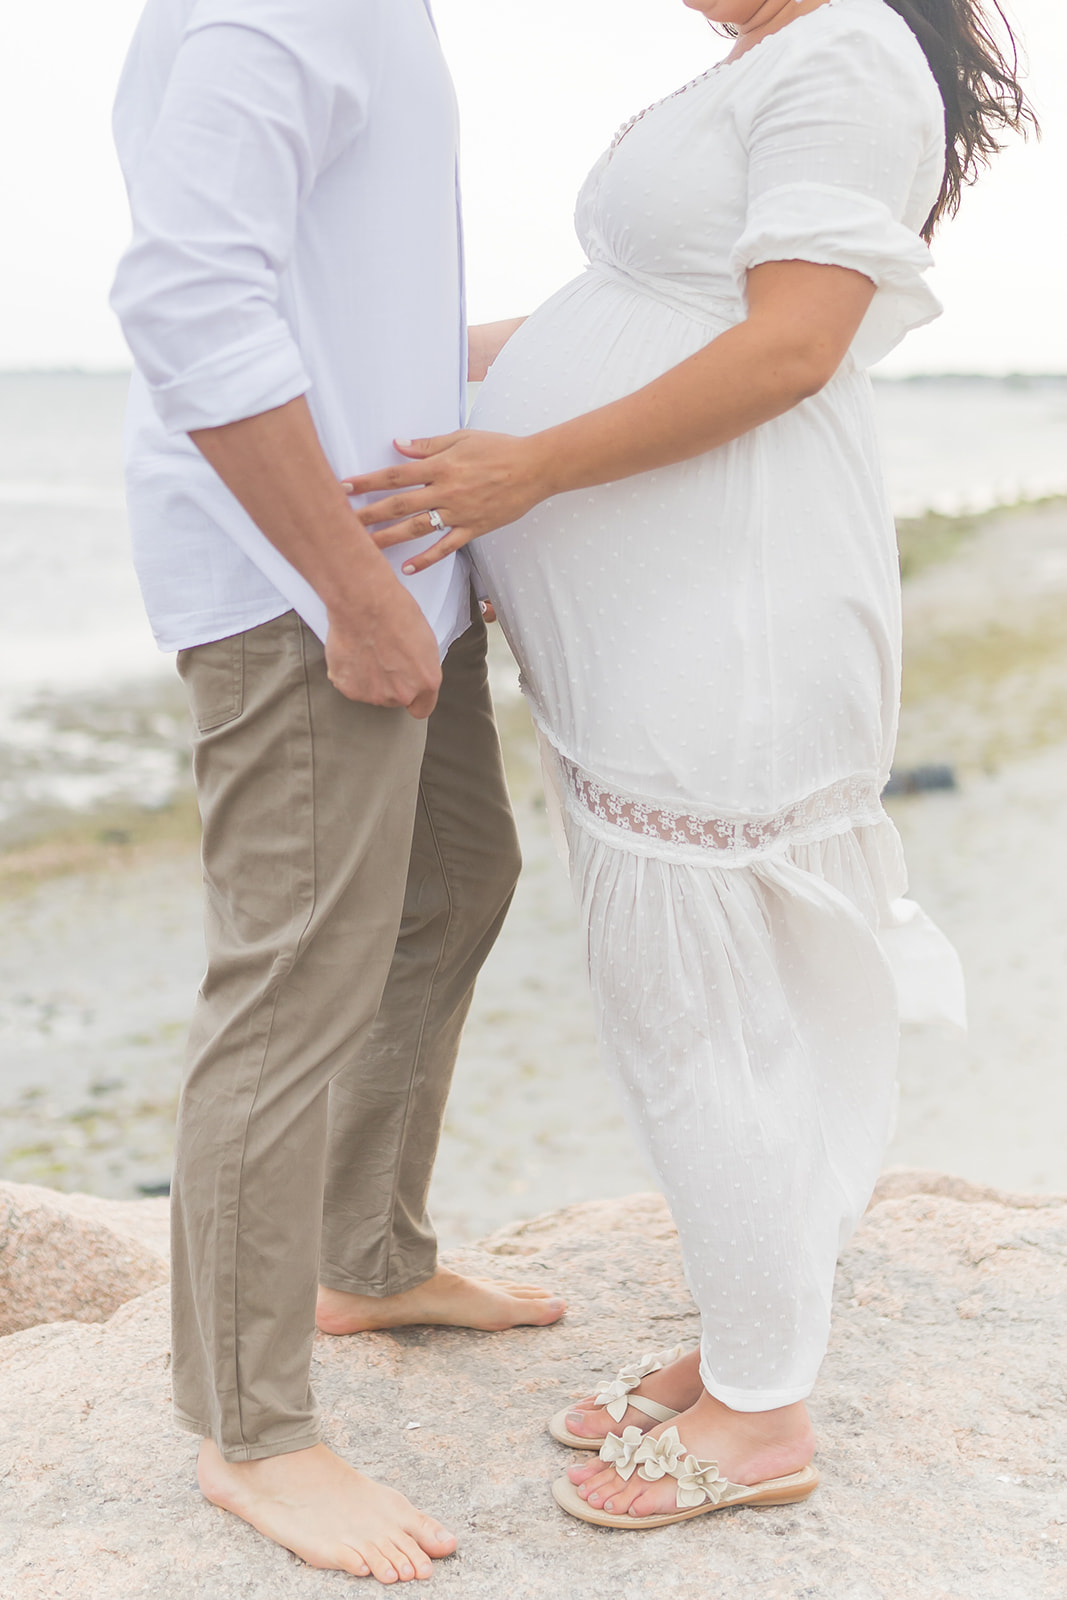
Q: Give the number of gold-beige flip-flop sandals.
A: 2